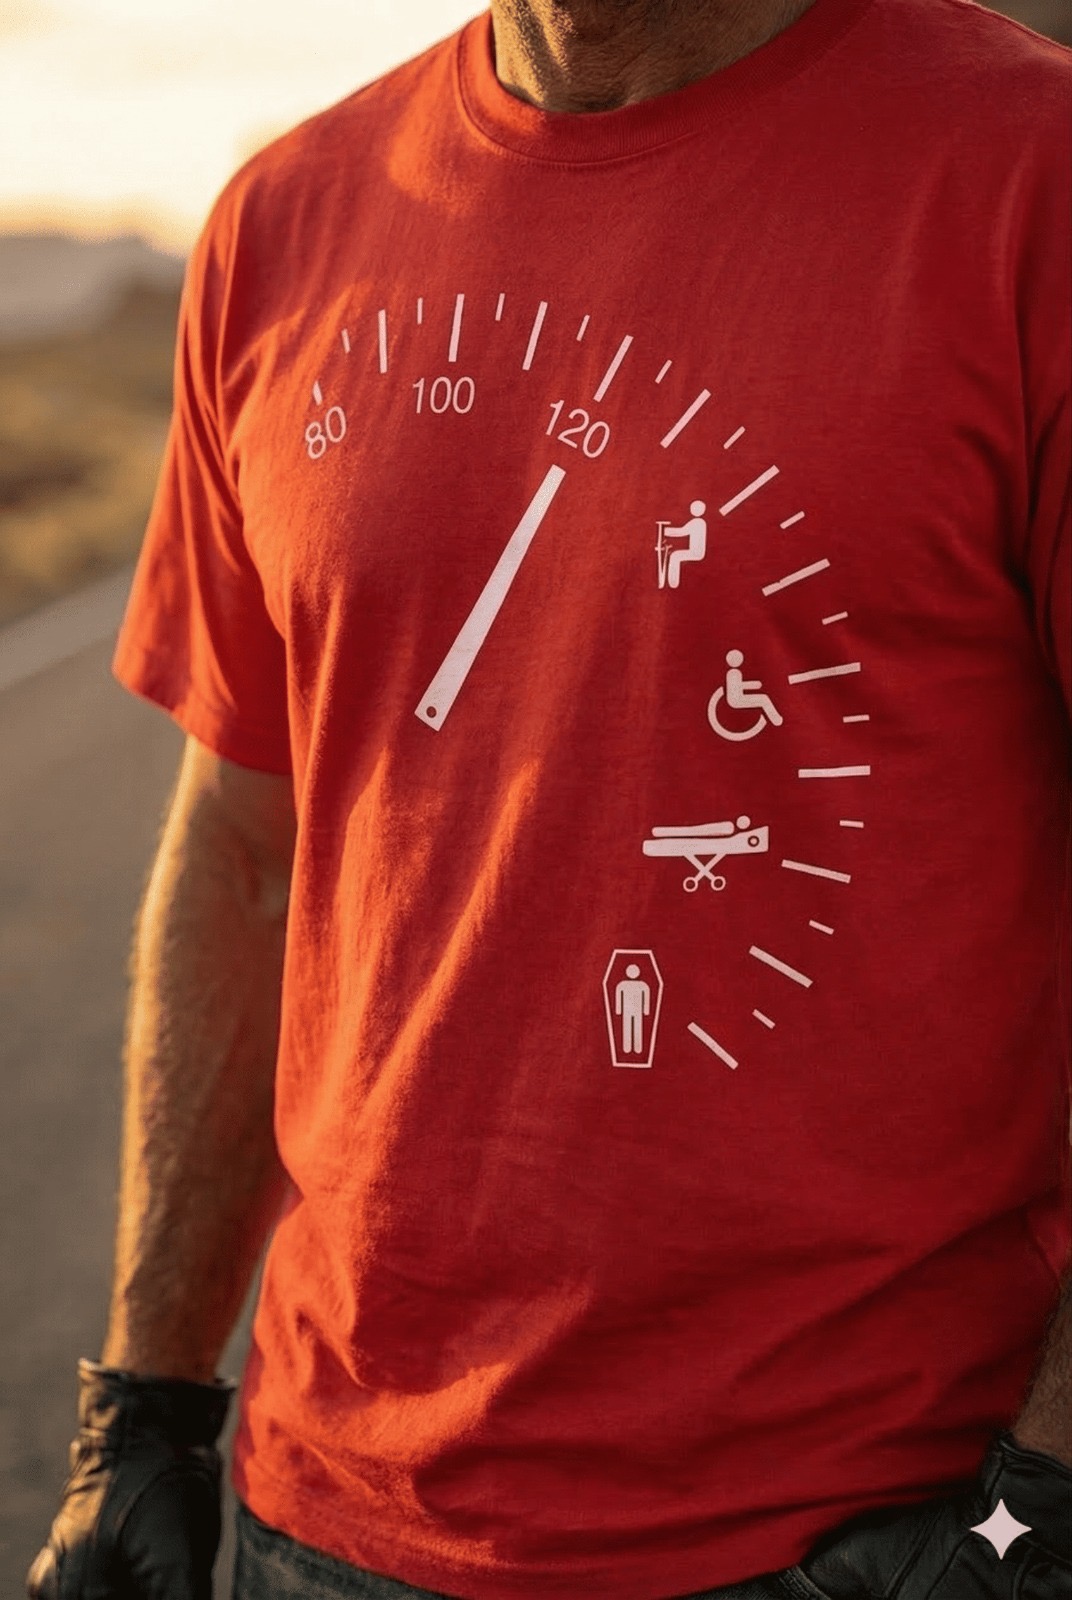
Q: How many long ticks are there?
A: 12